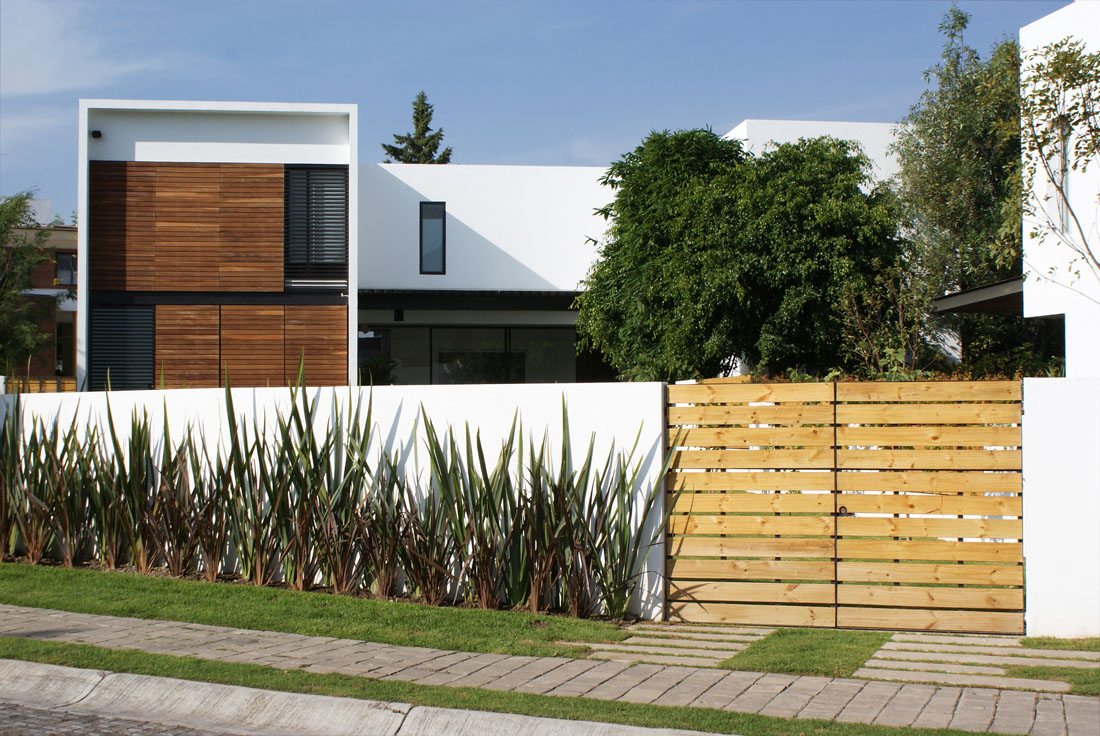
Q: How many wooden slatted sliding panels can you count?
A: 6